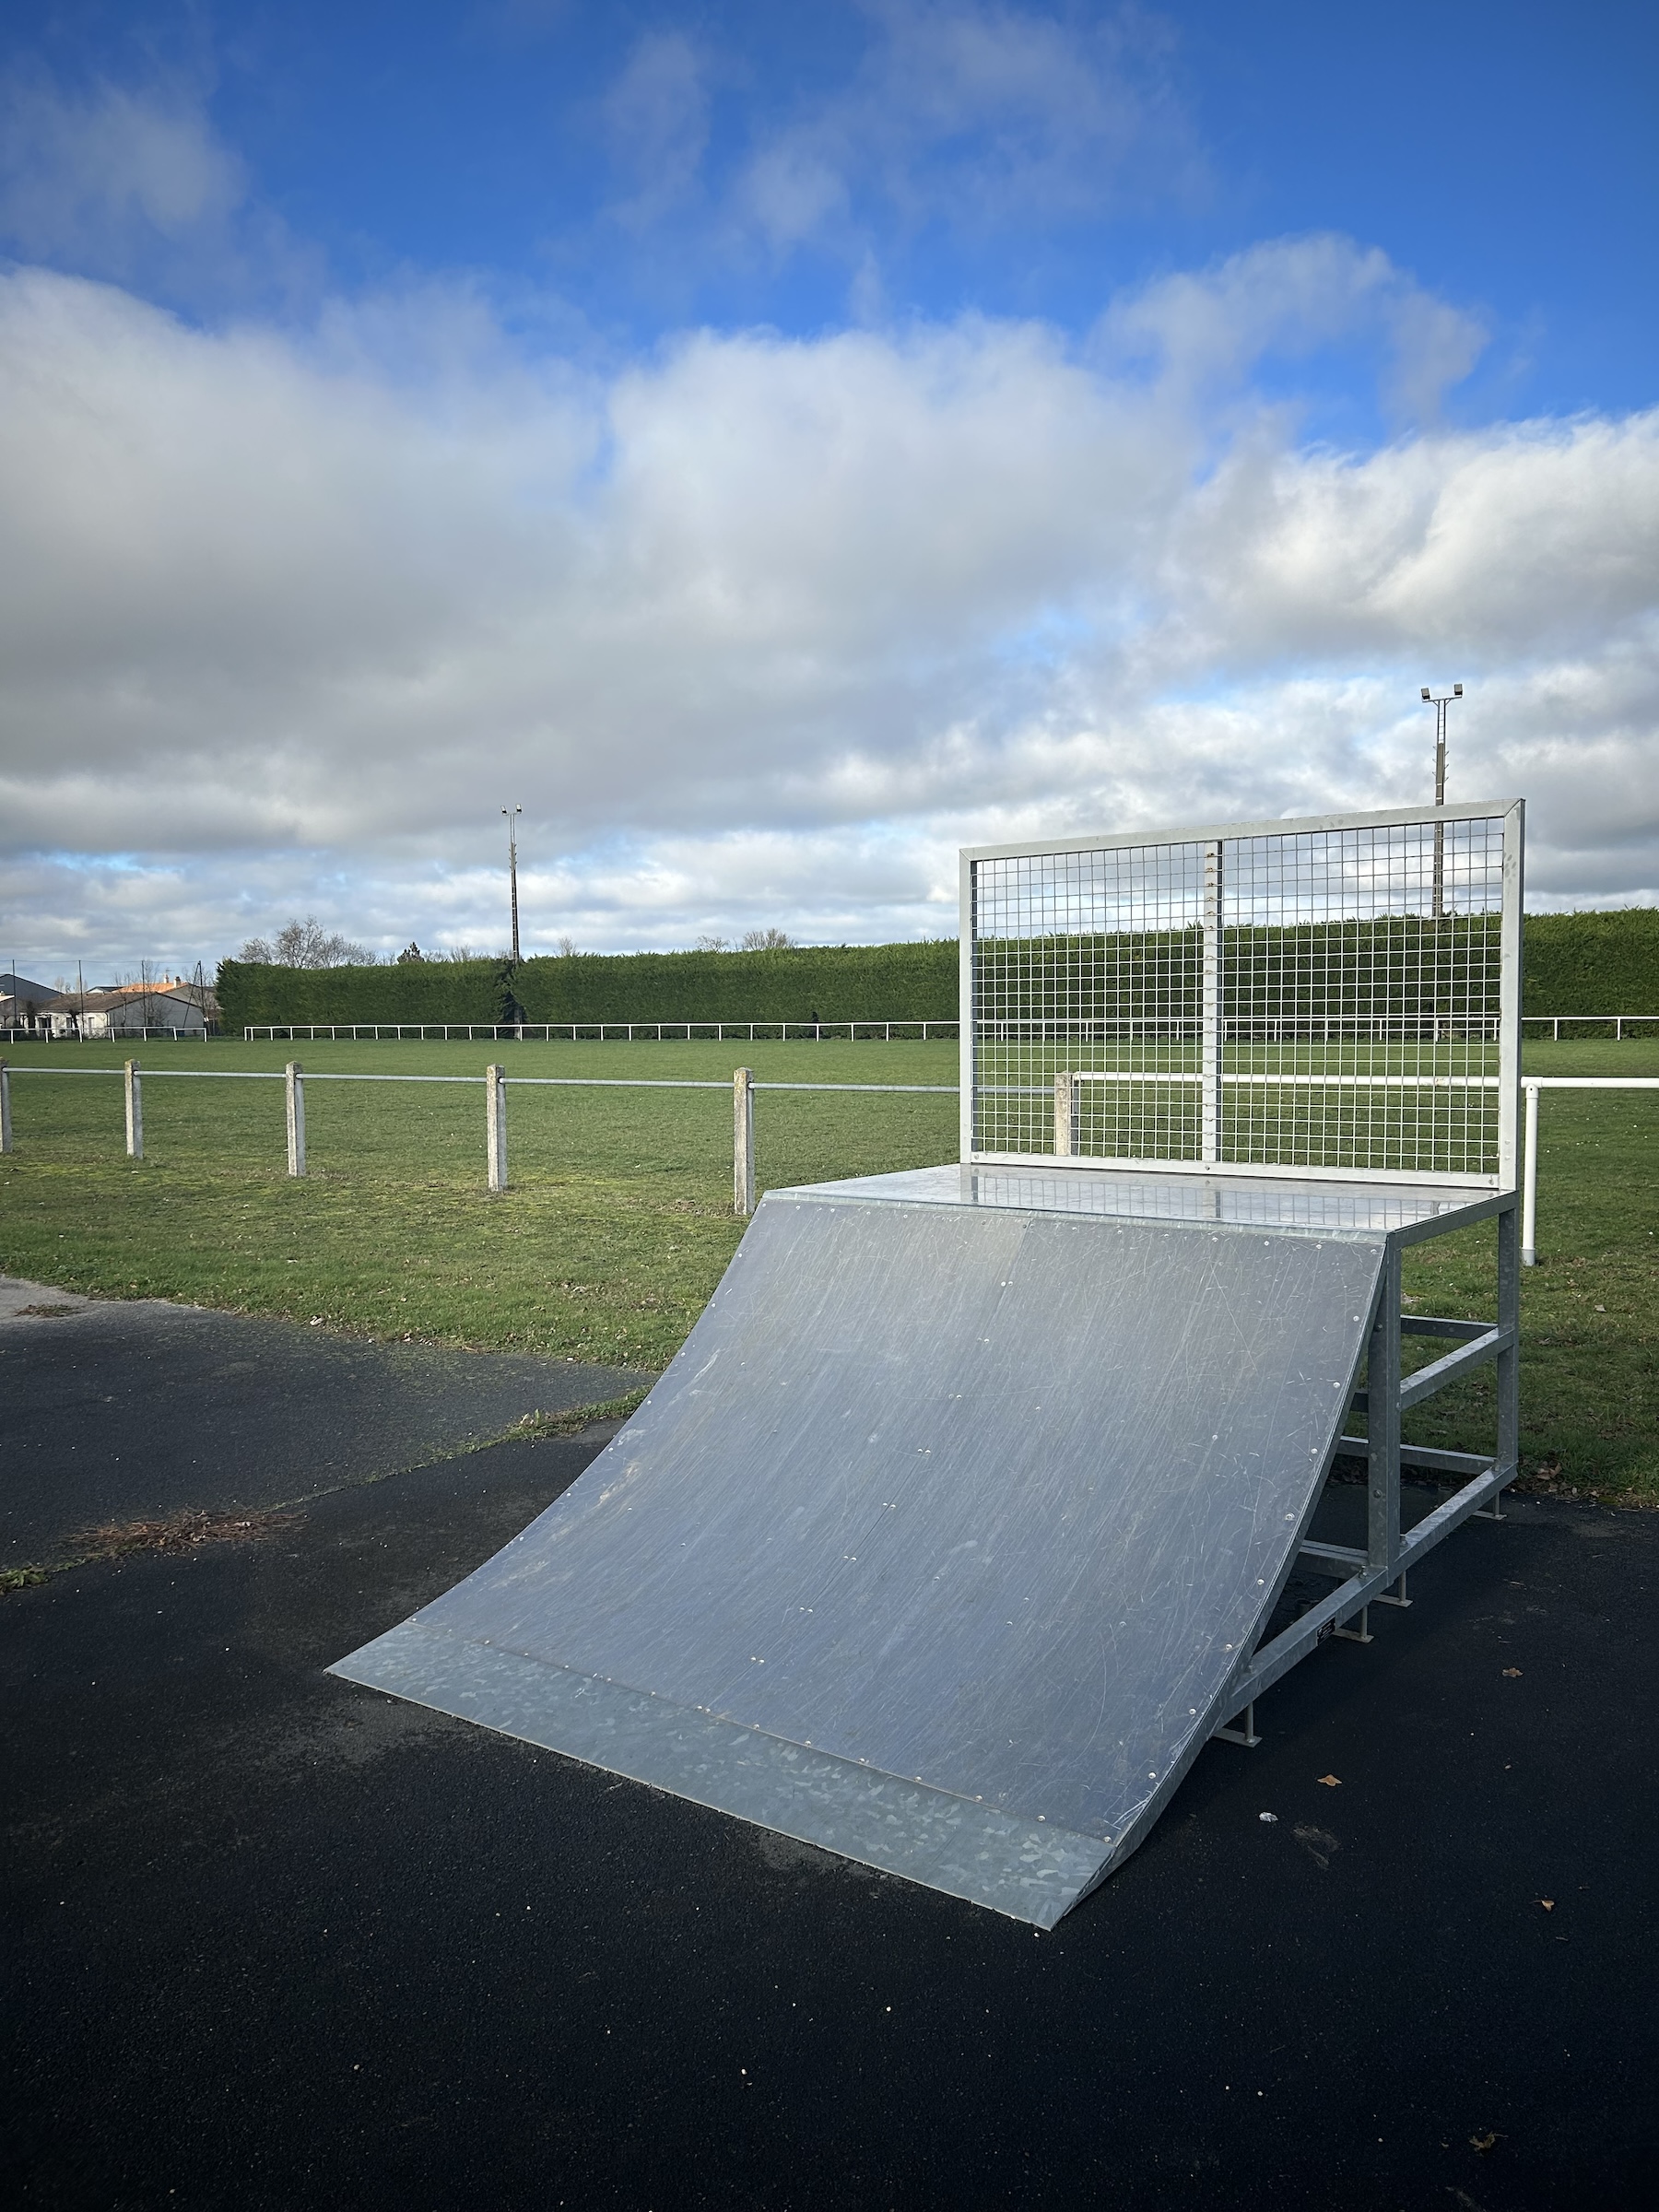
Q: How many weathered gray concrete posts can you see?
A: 6